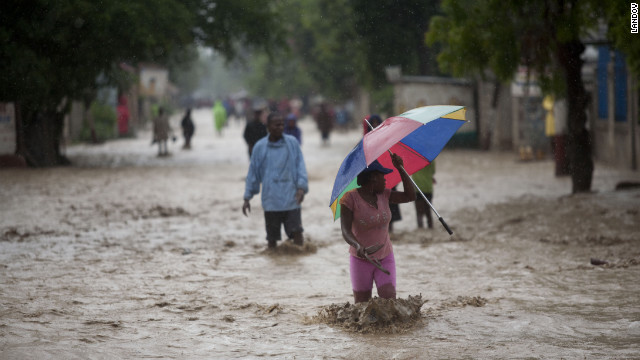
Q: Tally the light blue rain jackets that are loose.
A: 1